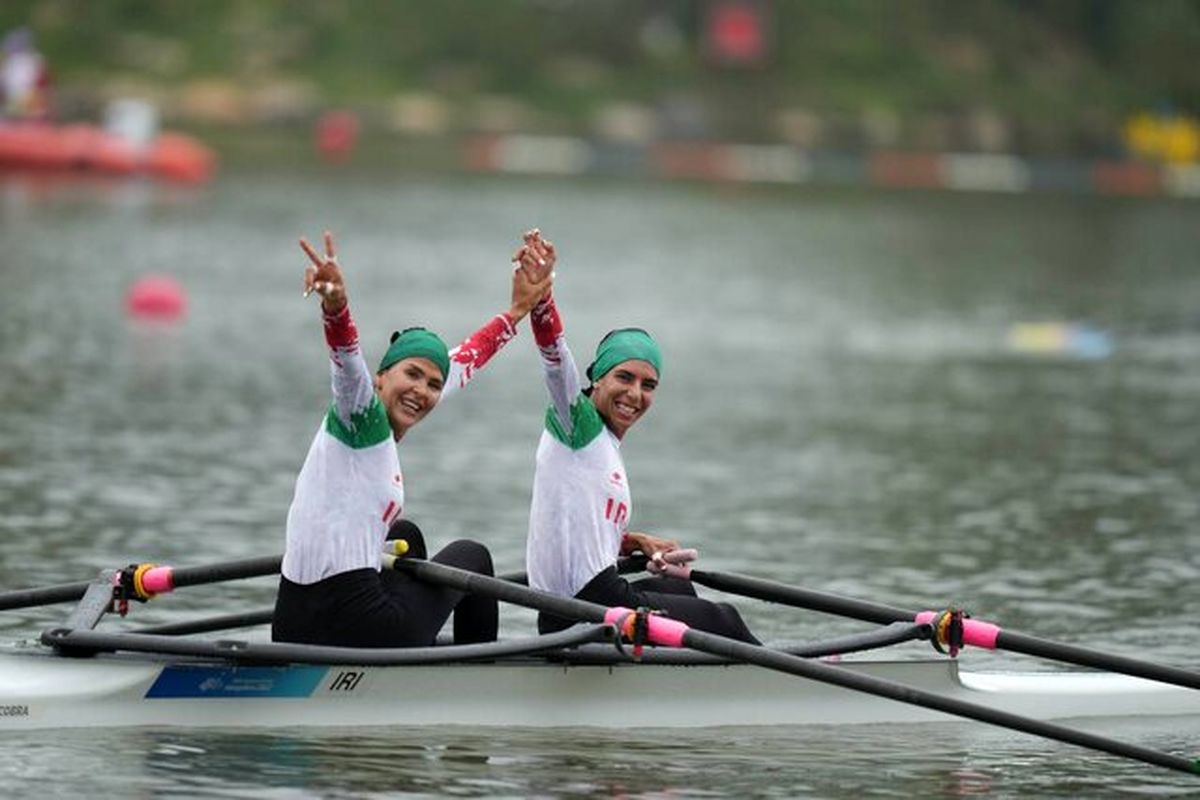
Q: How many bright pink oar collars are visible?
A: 3